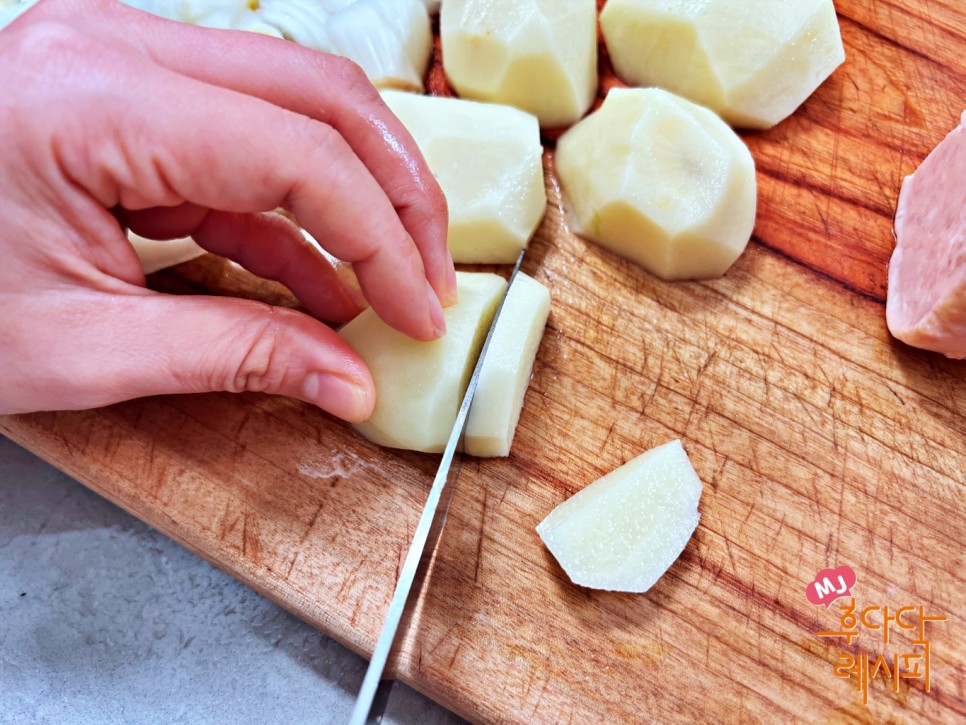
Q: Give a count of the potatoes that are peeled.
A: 5